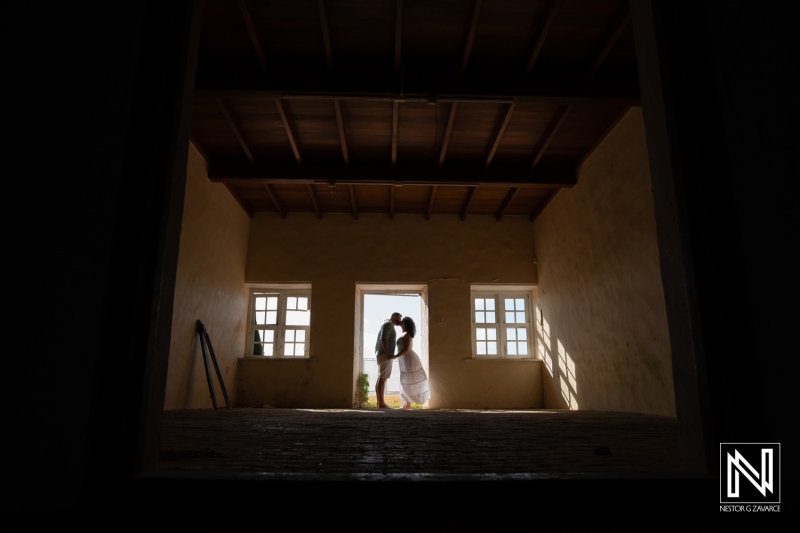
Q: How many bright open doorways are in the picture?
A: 1